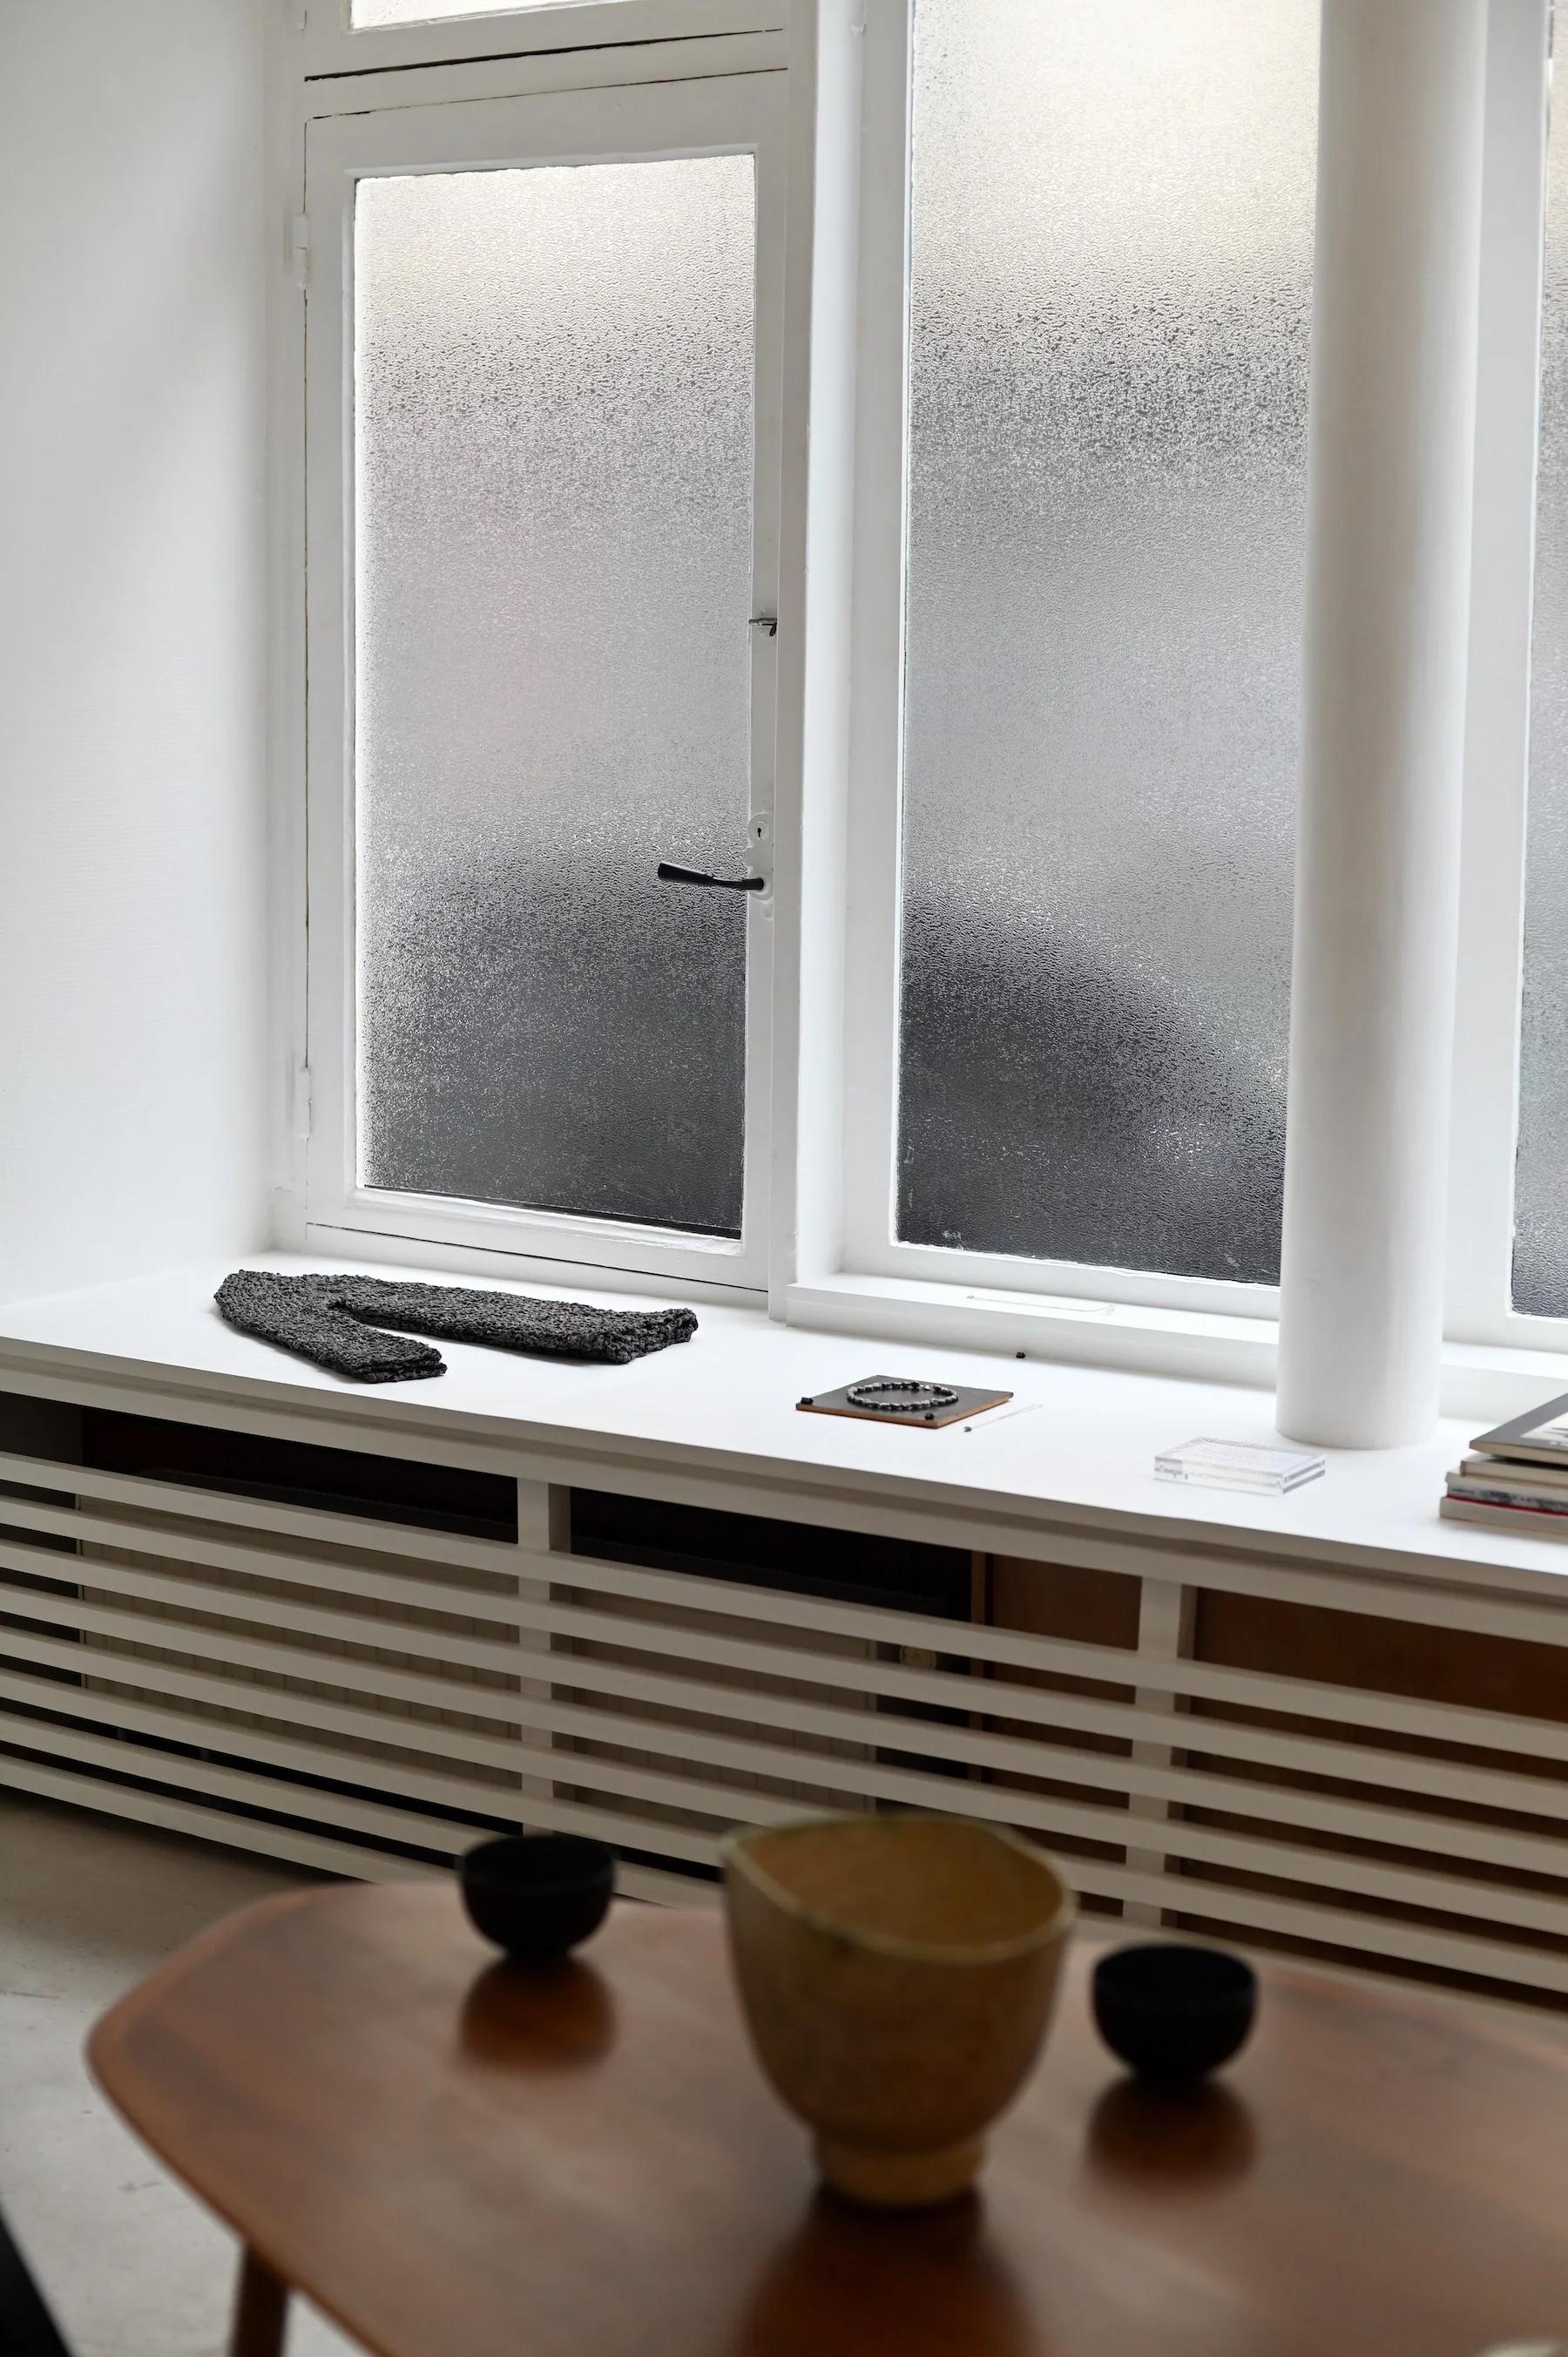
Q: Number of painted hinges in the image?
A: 2